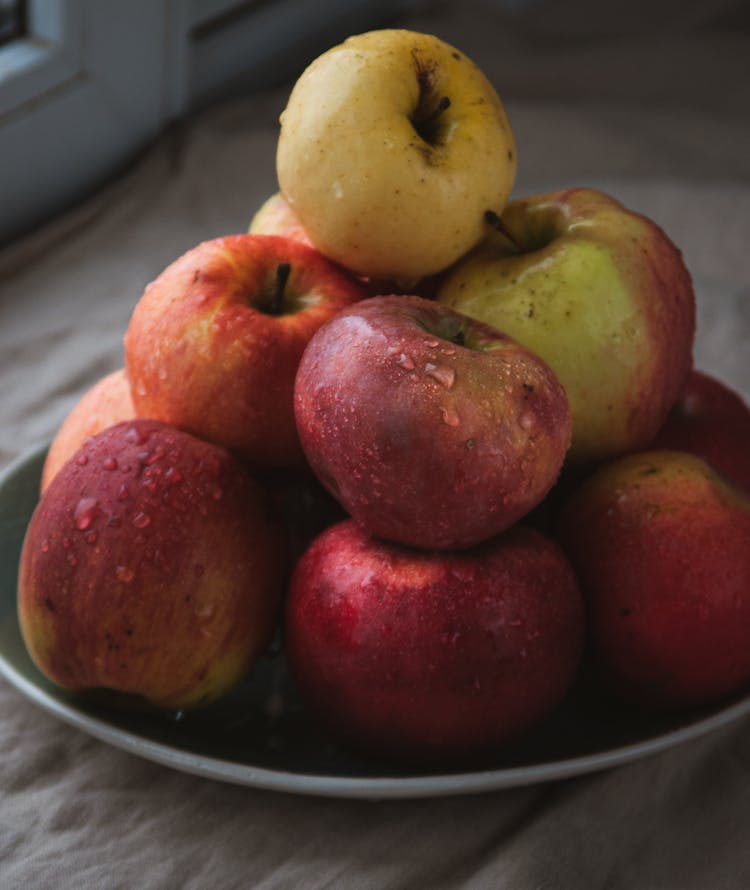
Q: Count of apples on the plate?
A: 10